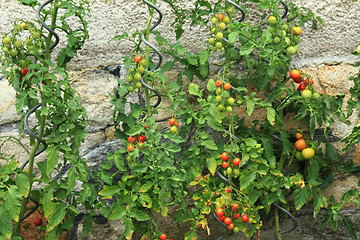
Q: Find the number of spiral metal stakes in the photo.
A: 4